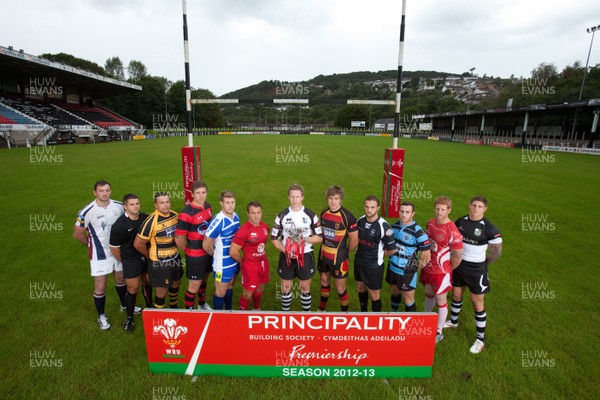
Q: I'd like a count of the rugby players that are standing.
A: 12